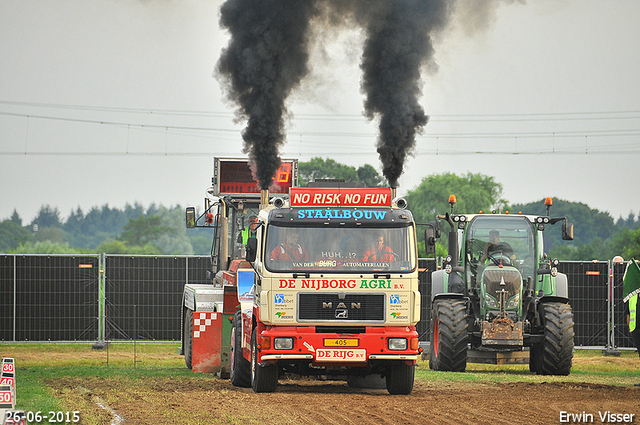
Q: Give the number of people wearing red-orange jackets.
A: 2